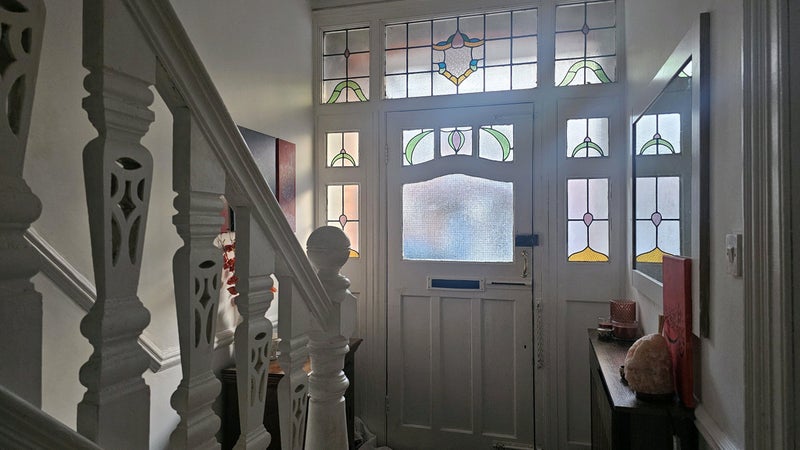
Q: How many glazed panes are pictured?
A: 11